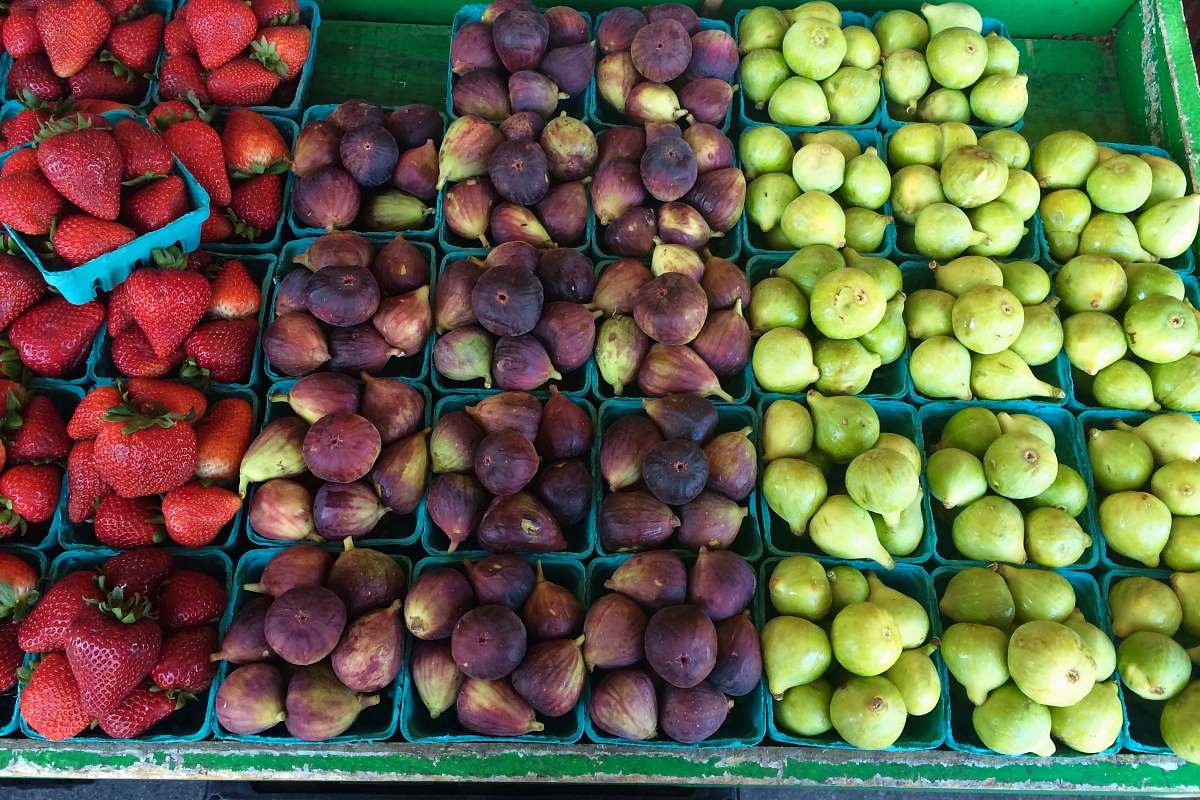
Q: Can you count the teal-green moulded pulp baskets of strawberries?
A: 11